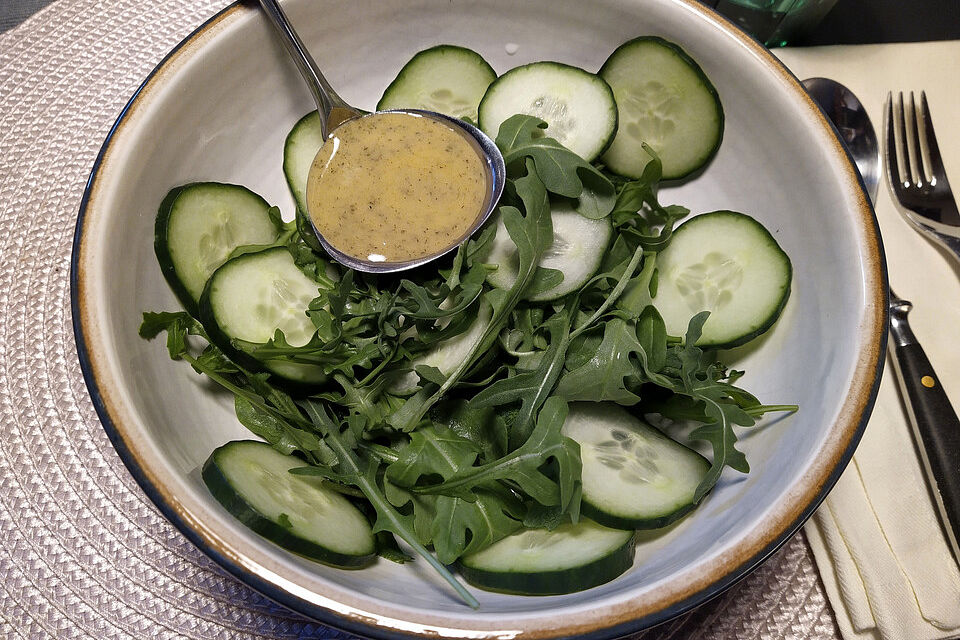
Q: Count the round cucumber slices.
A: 12